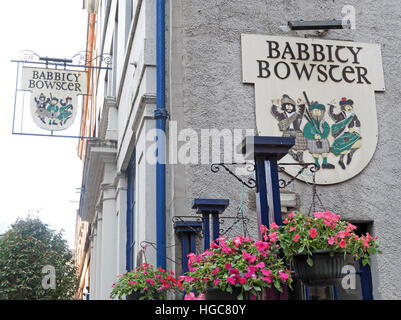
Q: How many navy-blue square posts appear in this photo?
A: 3